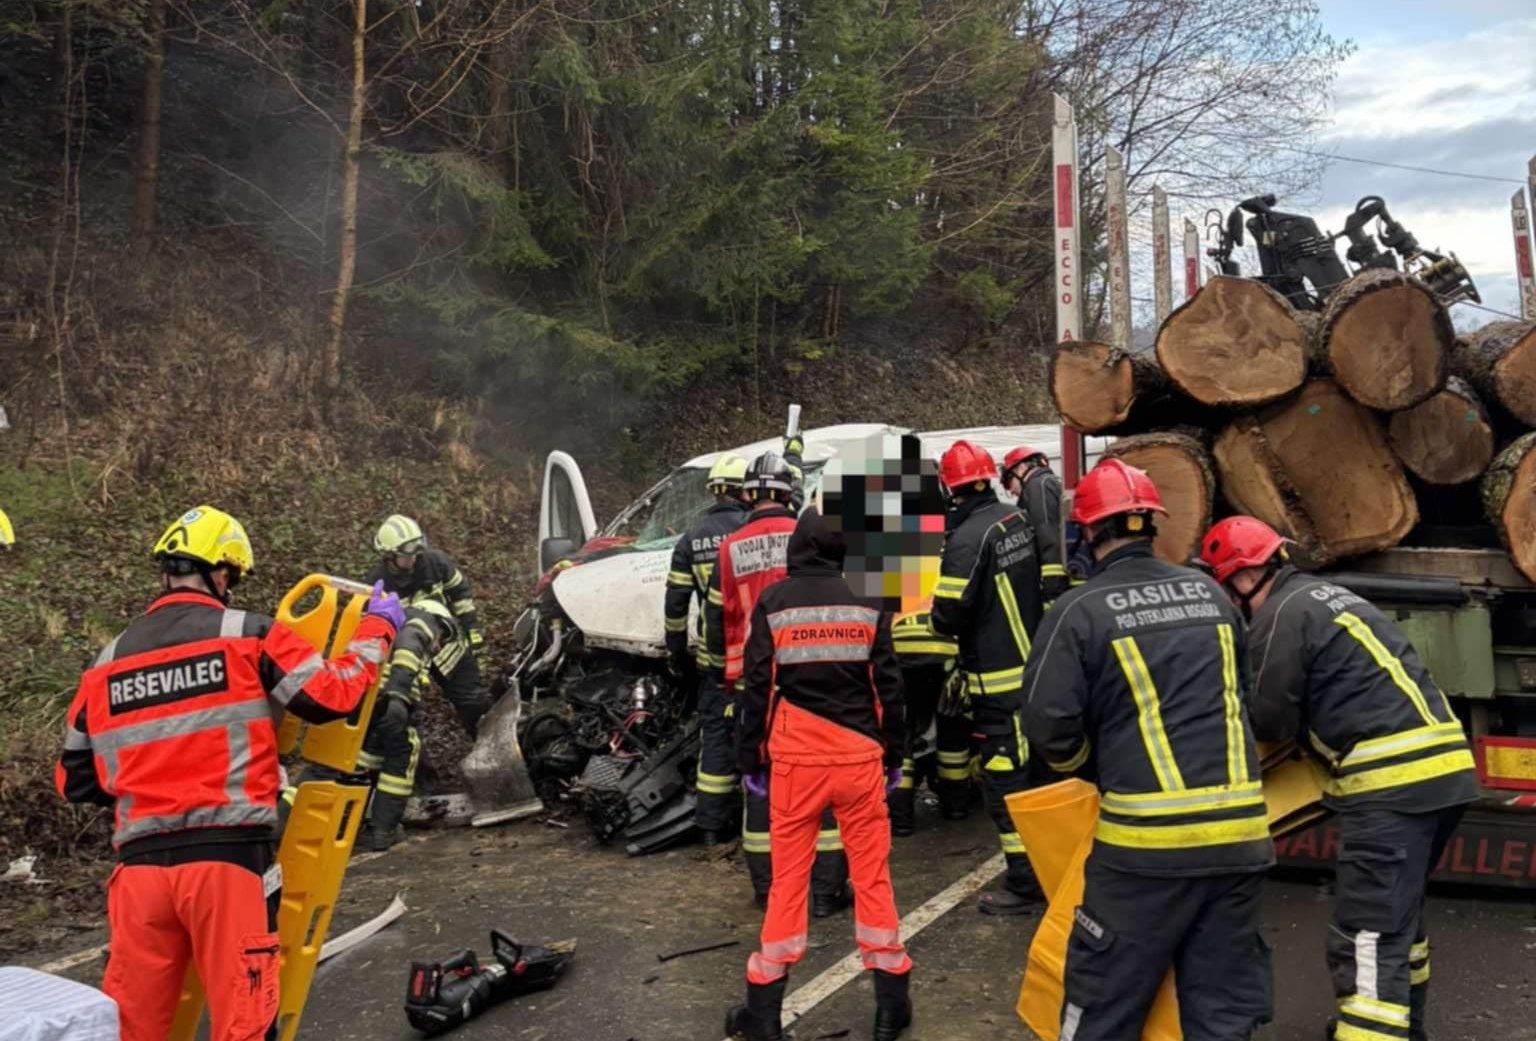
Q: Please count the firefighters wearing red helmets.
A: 4